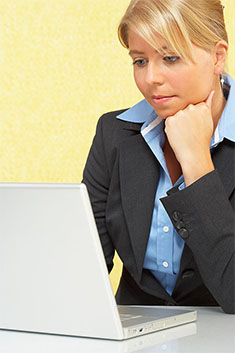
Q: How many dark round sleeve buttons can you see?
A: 3